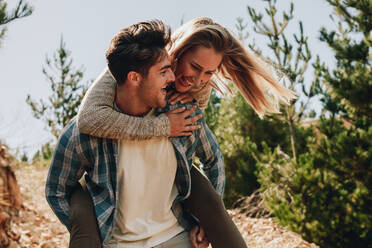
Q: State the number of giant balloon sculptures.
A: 0